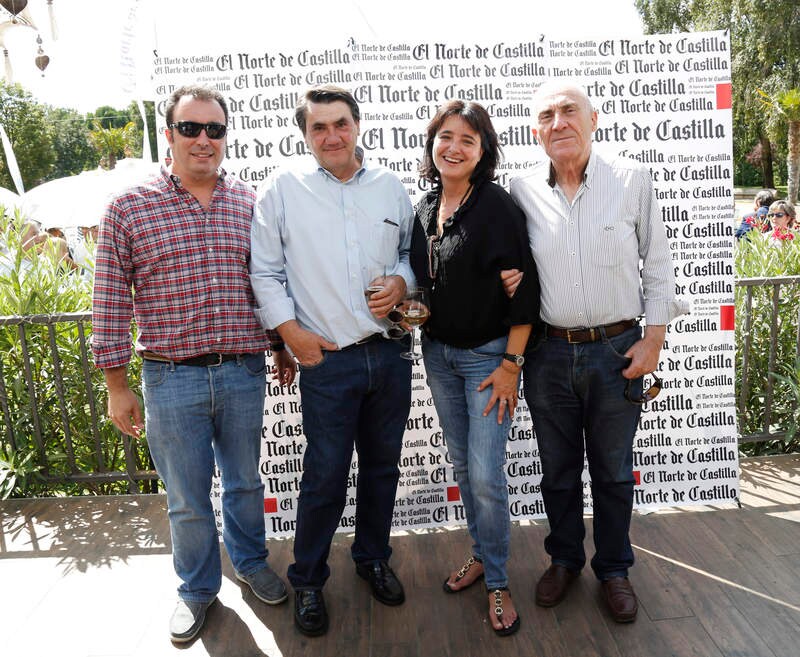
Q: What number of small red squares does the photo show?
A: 5